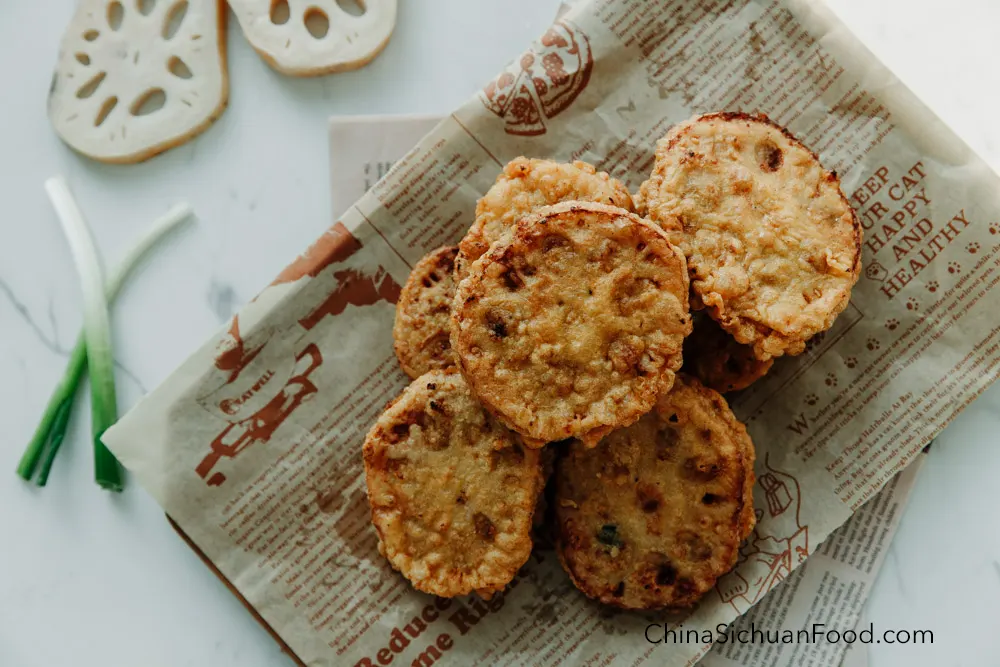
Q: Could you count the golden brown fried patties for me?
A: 7